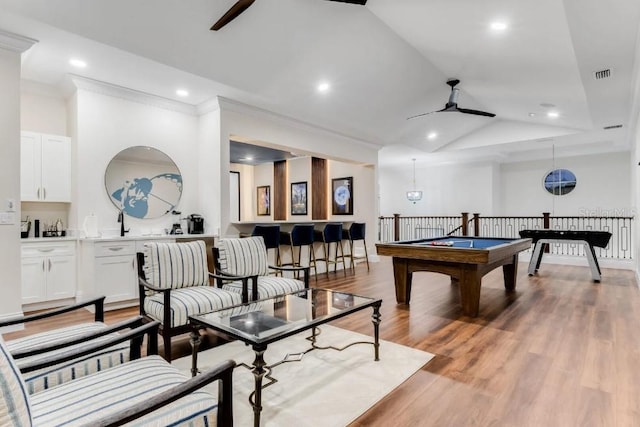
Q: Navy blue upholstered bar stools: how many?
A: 4